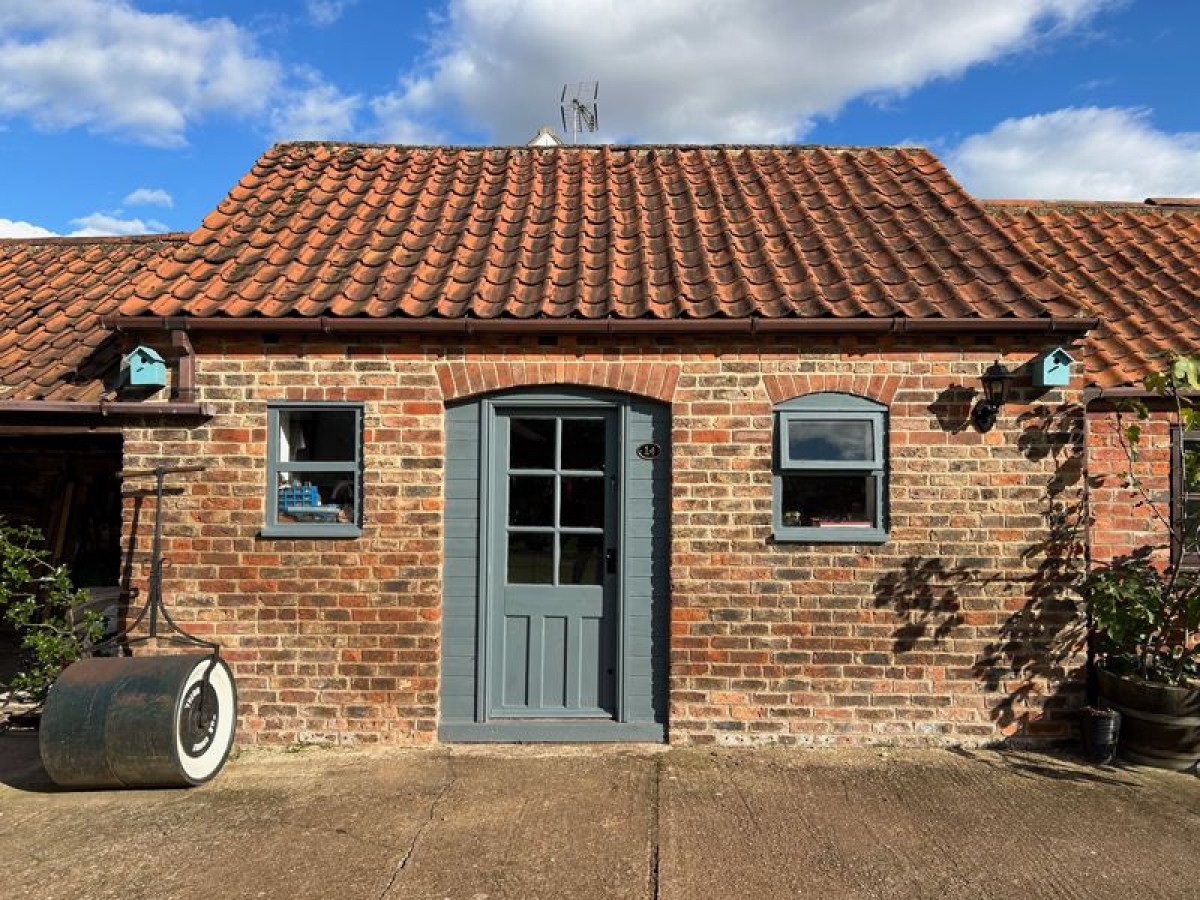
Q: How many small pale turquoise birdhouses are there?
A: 2